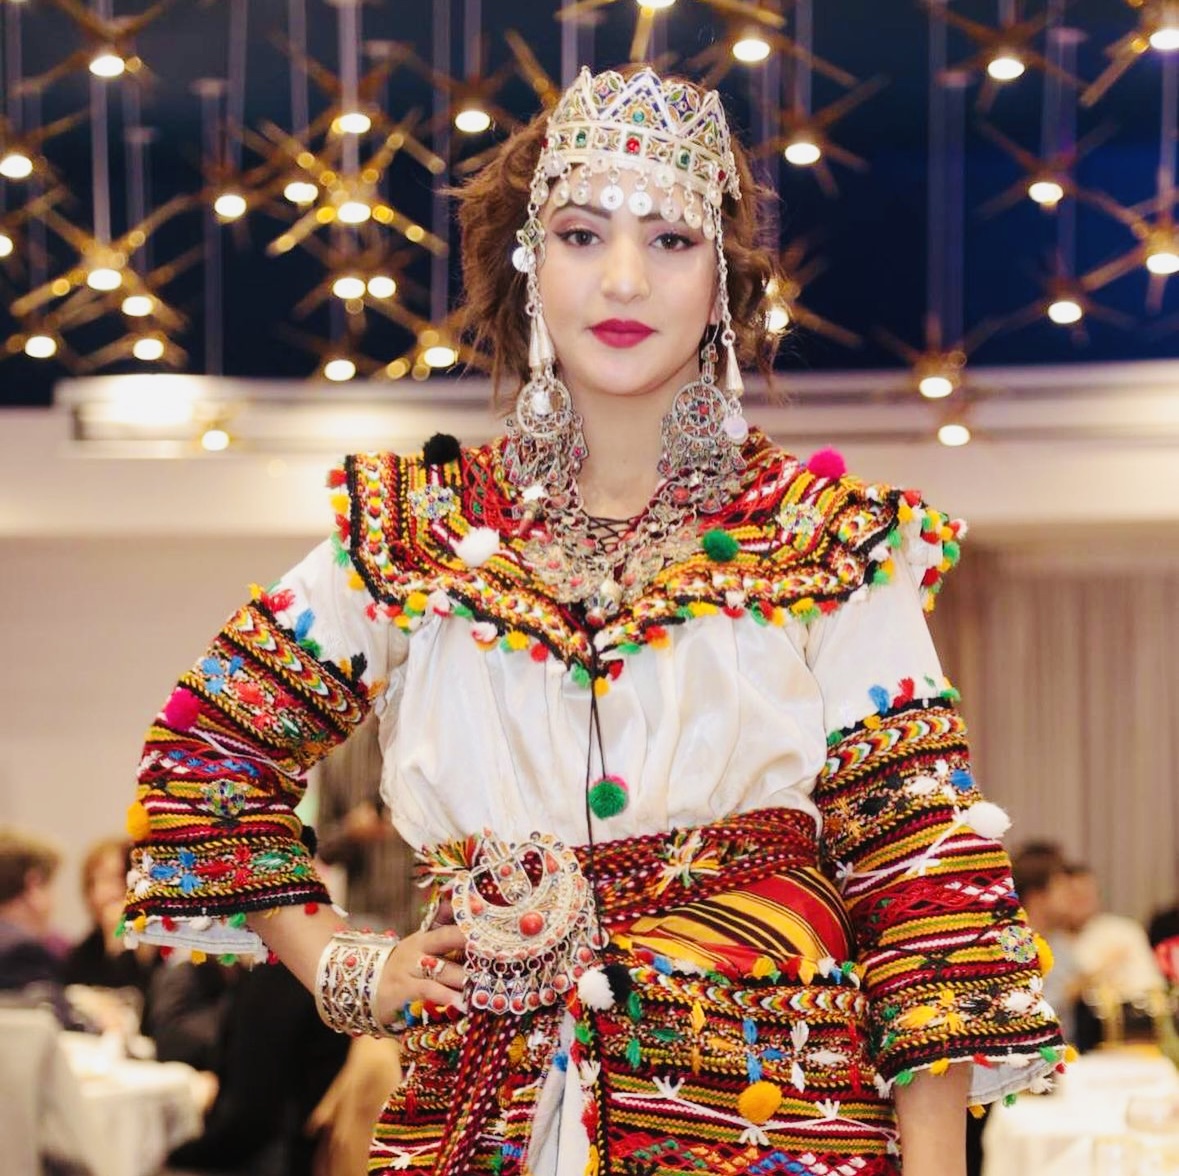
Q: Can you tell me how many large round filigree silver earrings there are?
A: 2